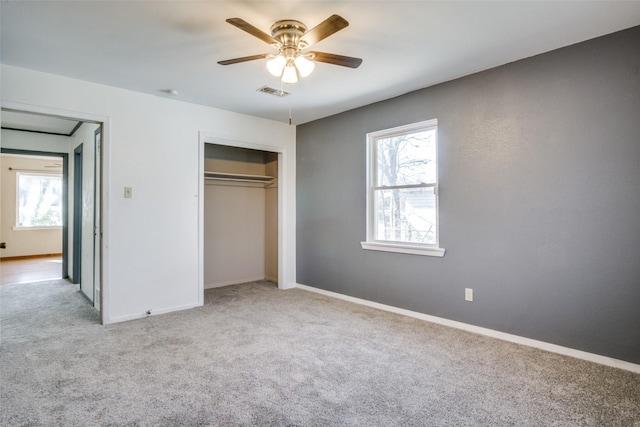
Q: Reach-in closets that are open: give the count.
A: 1